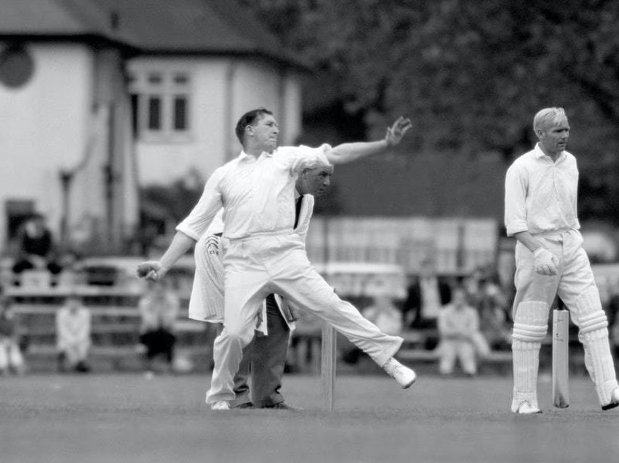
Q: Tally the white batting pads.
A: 2